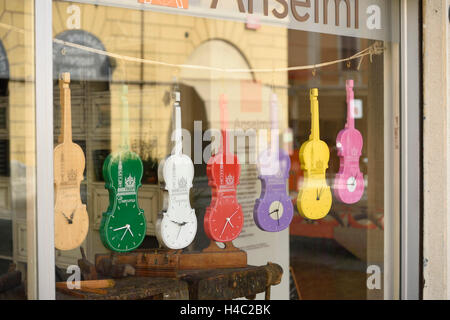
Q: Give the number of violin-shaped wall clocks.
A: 7